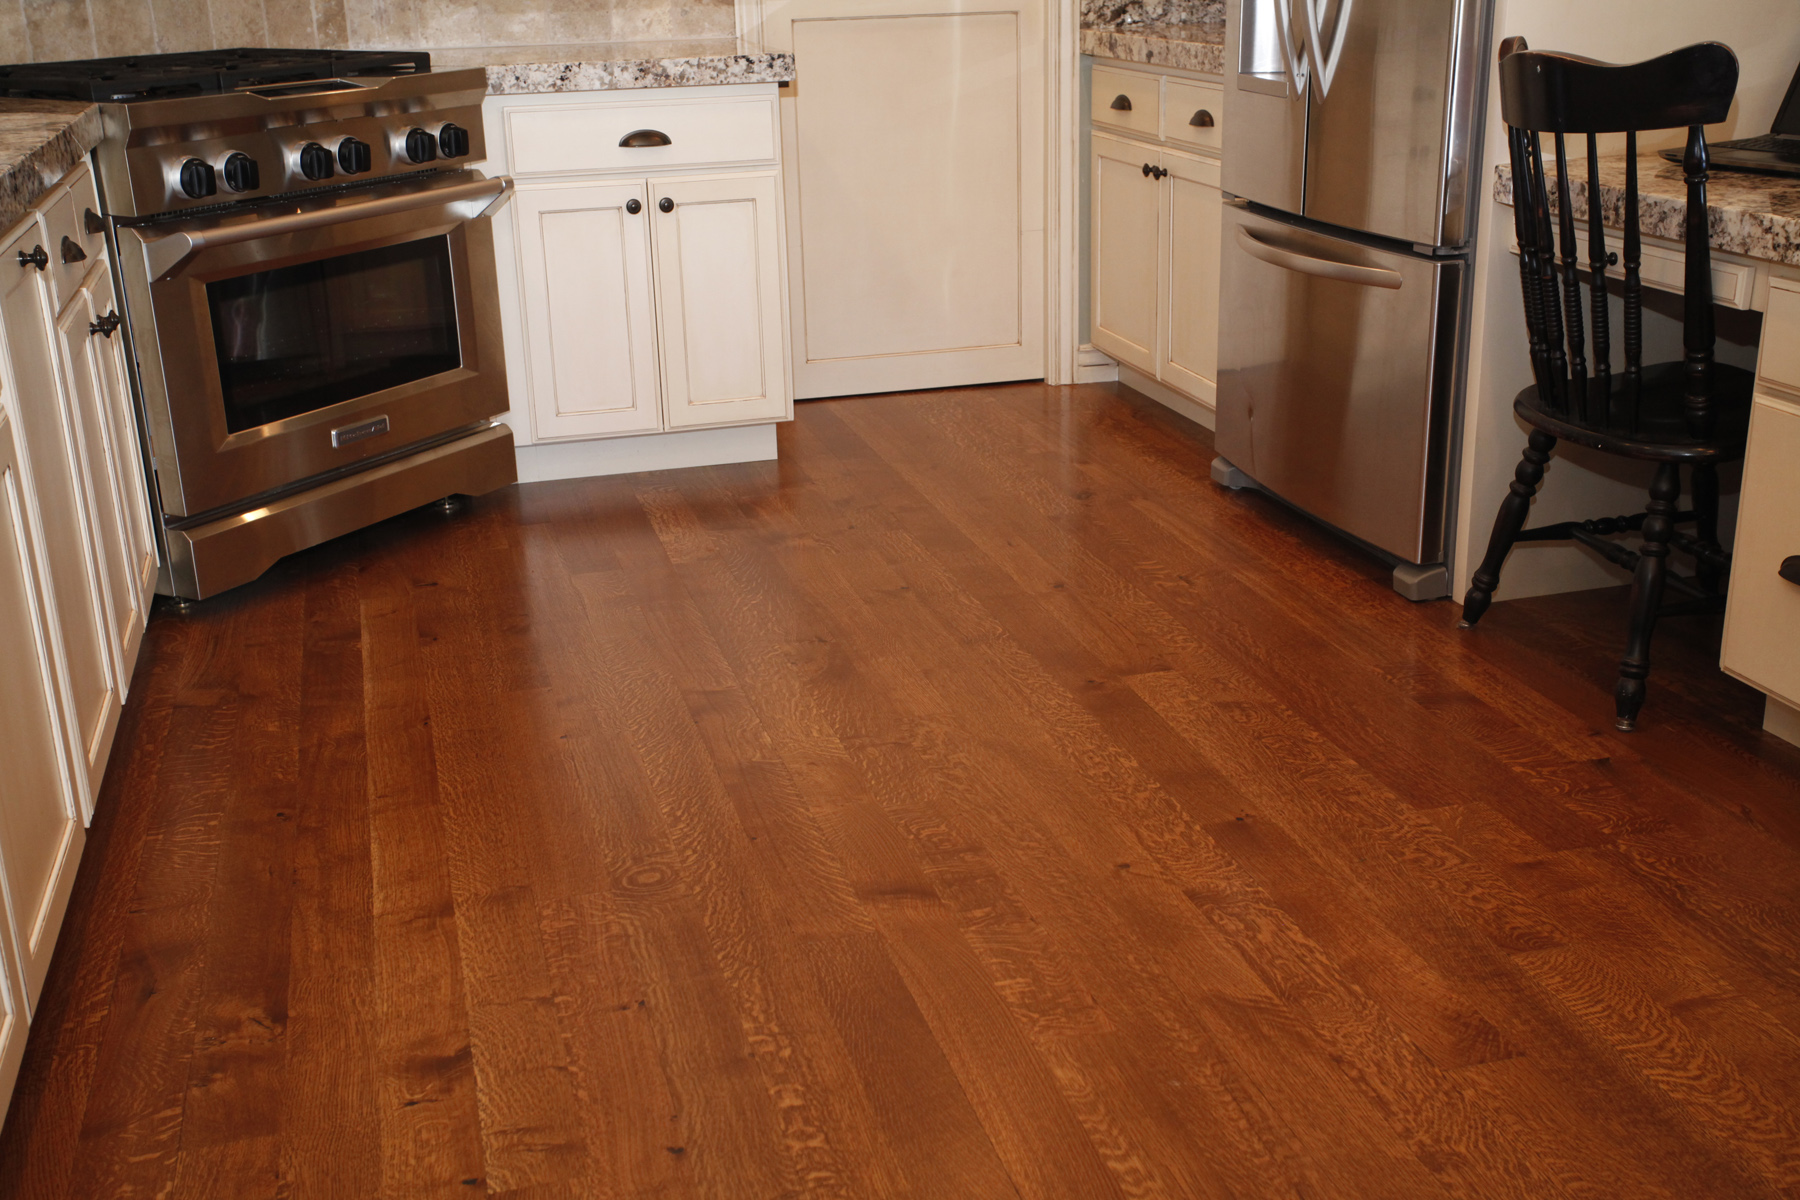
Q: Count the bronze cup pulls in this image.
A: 6